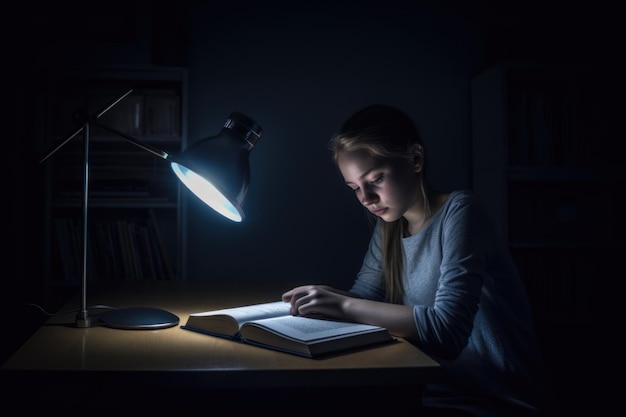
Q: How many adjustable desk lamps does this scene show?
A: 1